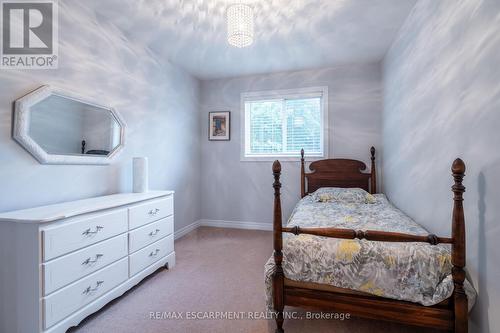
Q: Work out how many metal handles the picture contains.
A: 6